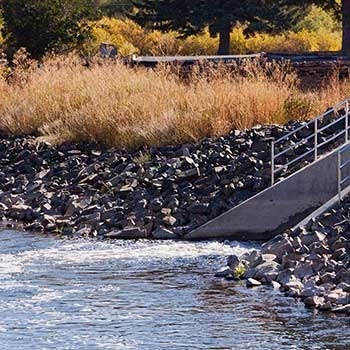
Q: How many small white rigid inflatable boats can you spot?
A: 0